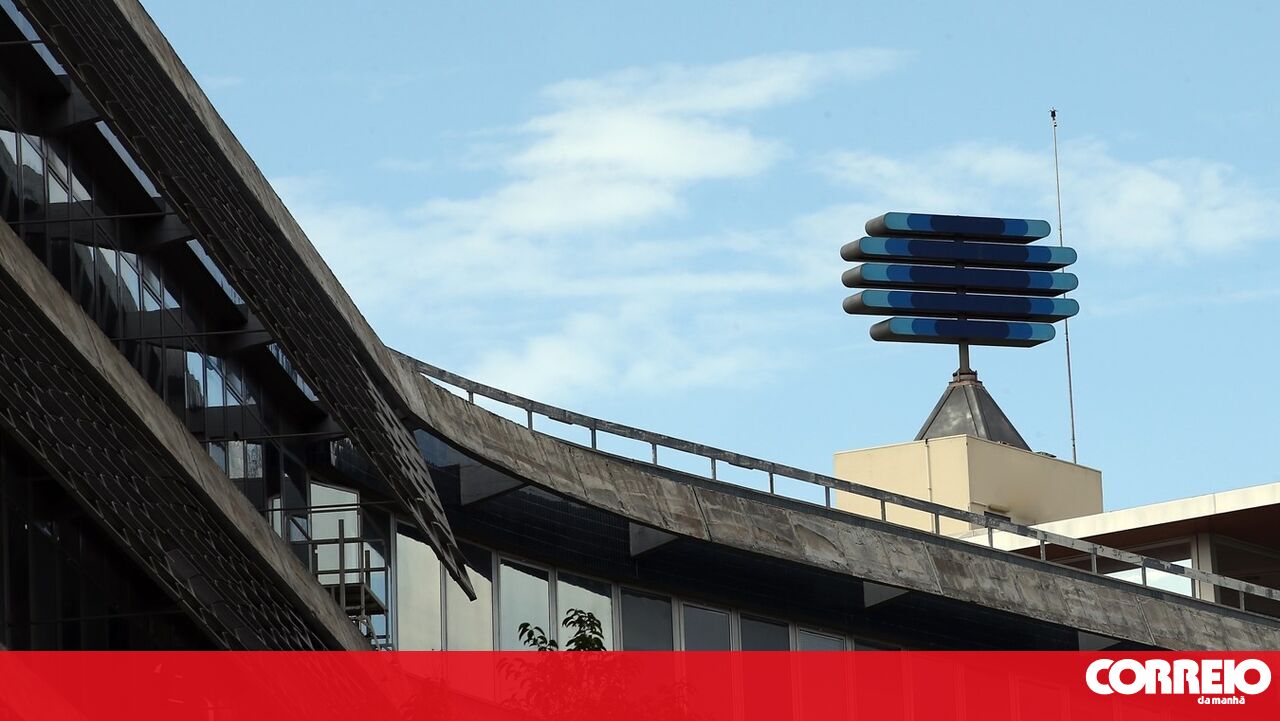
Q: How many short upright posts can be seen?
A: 15